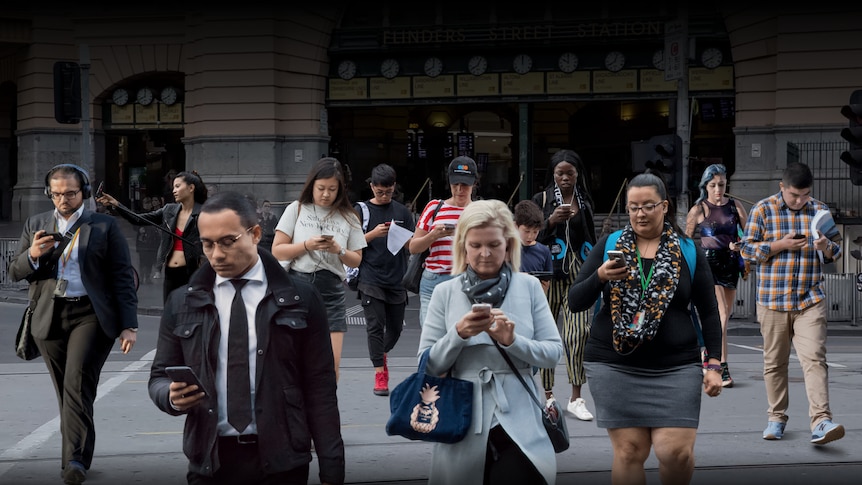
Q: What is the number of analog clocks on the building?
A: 12